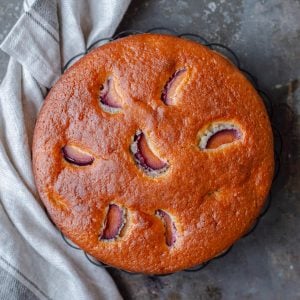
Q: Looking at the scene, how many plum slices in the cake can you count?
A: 7